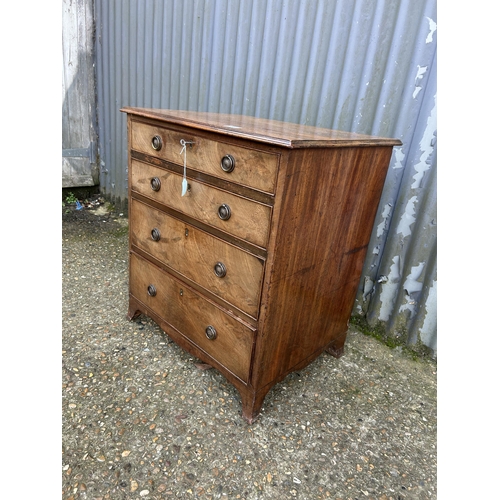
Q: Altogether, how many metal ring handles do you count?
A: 8